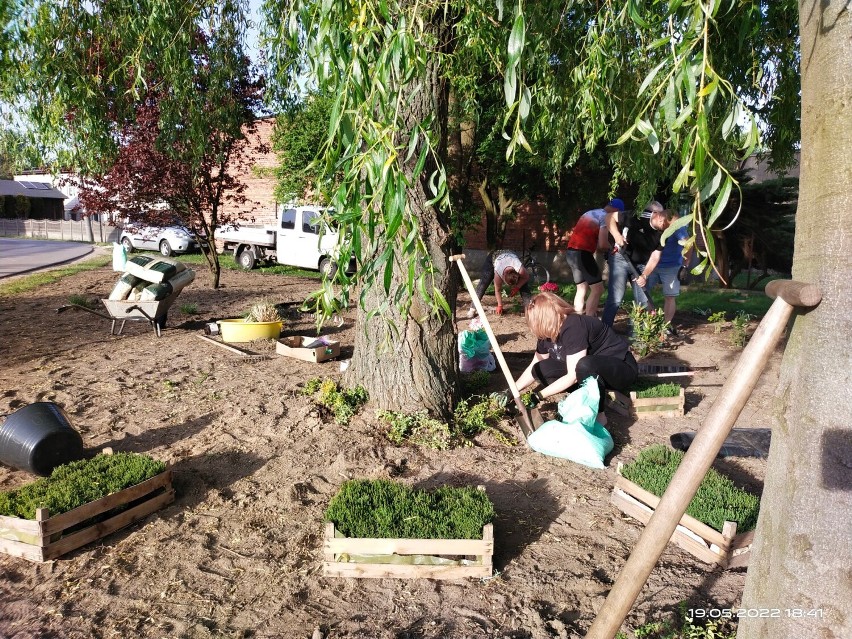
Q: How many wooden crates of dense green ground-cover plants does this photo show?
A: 4